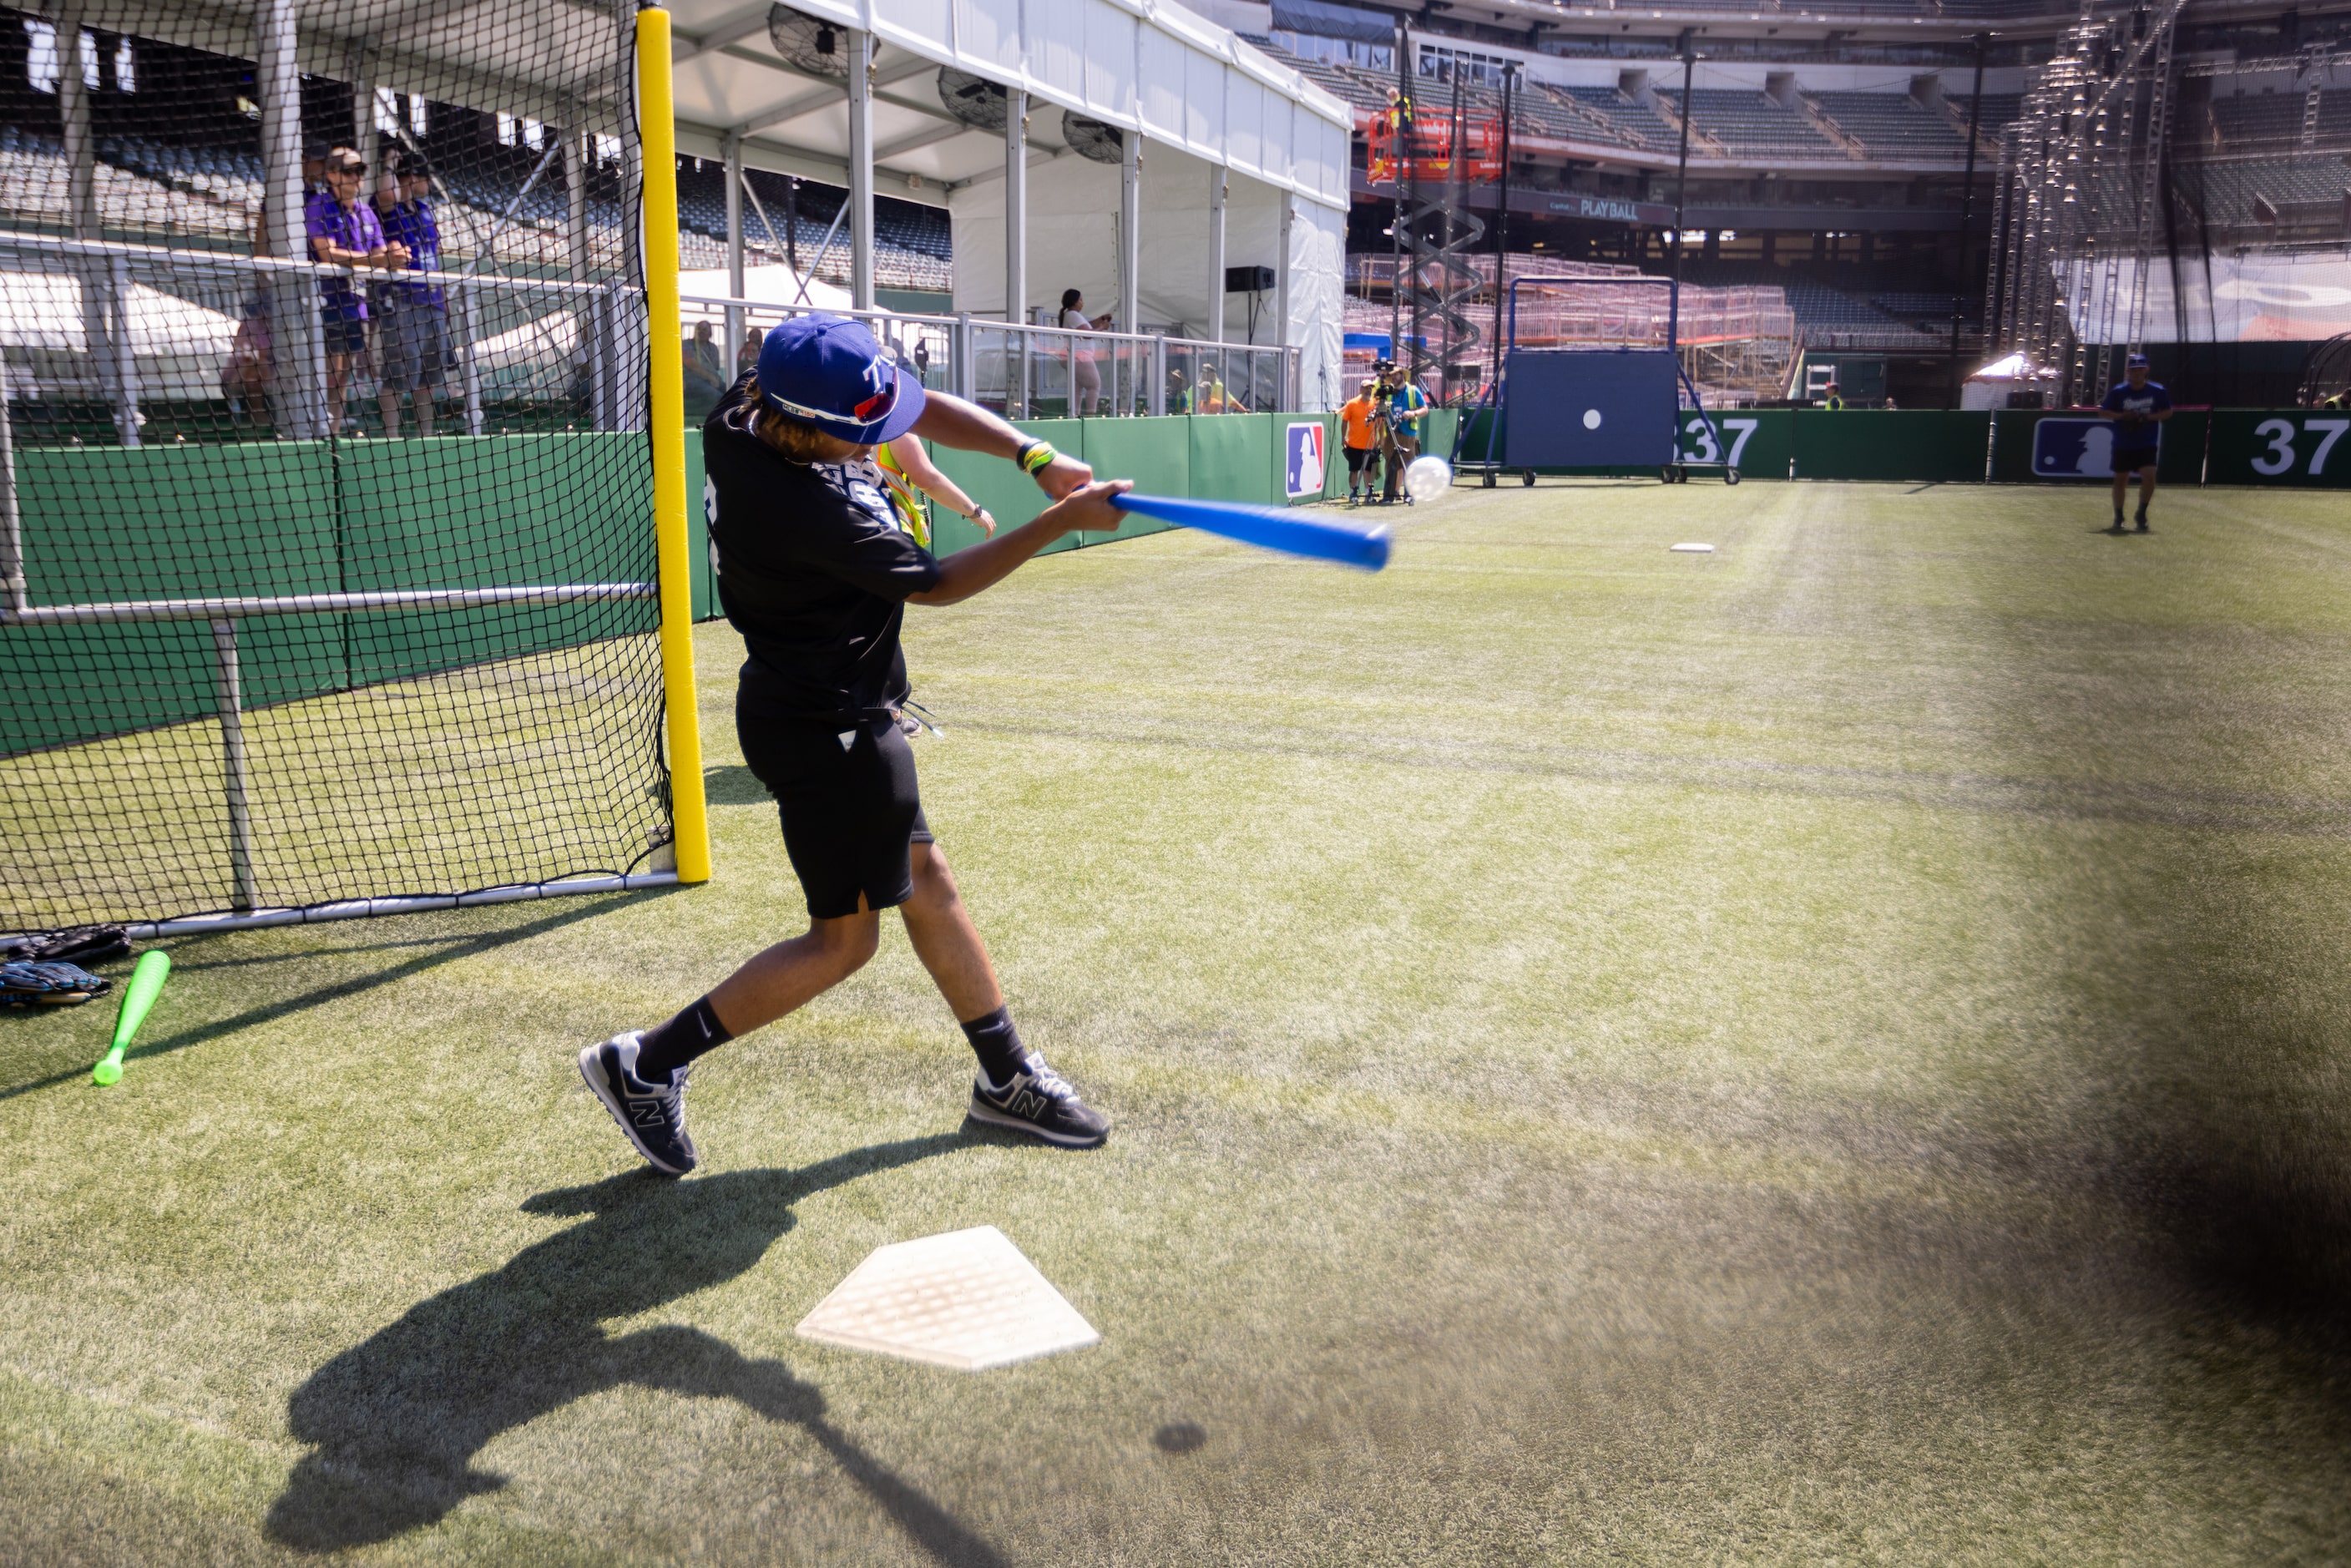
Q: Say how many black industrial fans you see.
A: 3